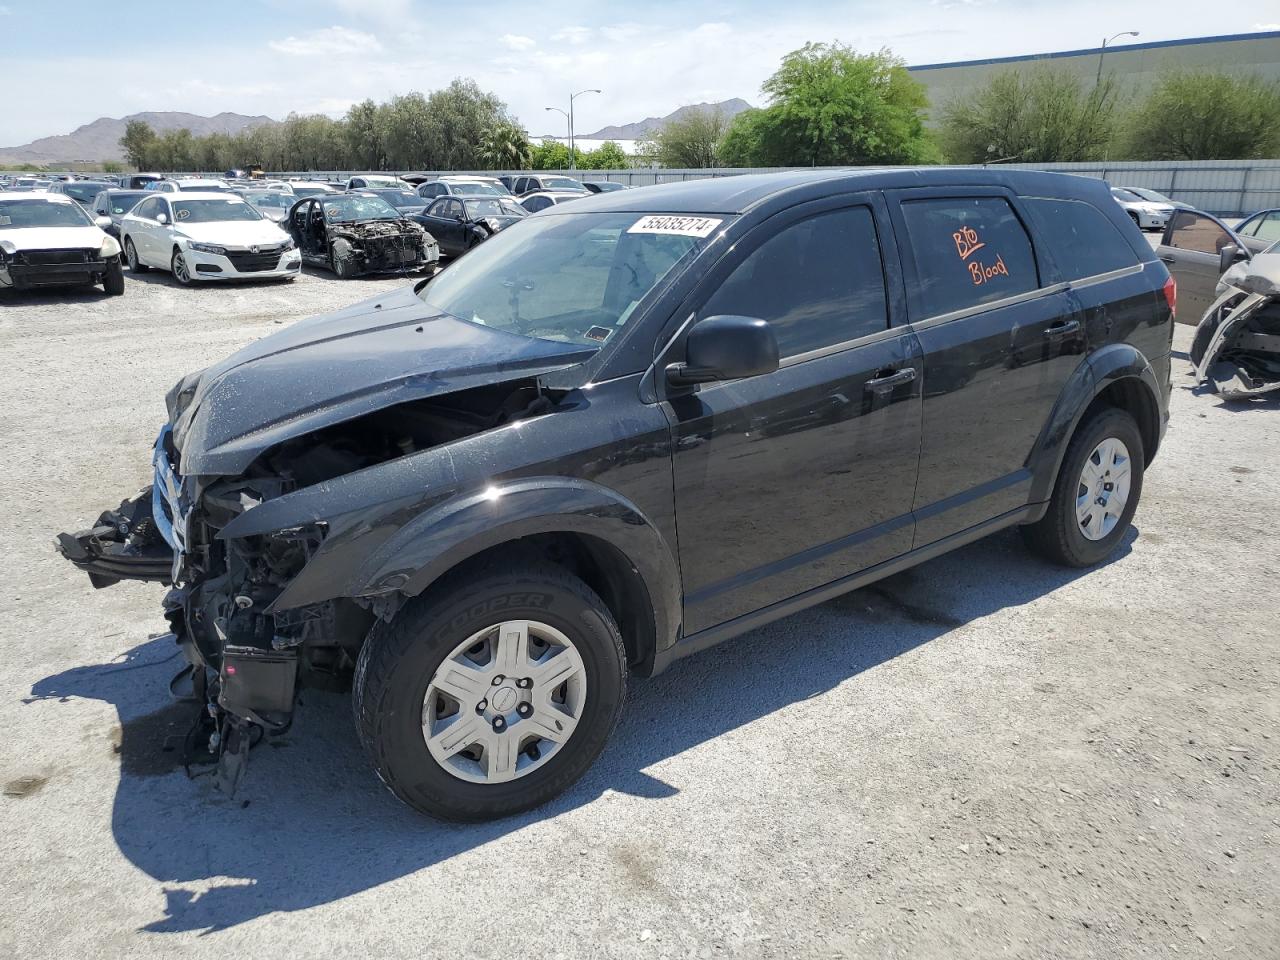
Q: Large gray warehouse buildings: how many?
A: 1